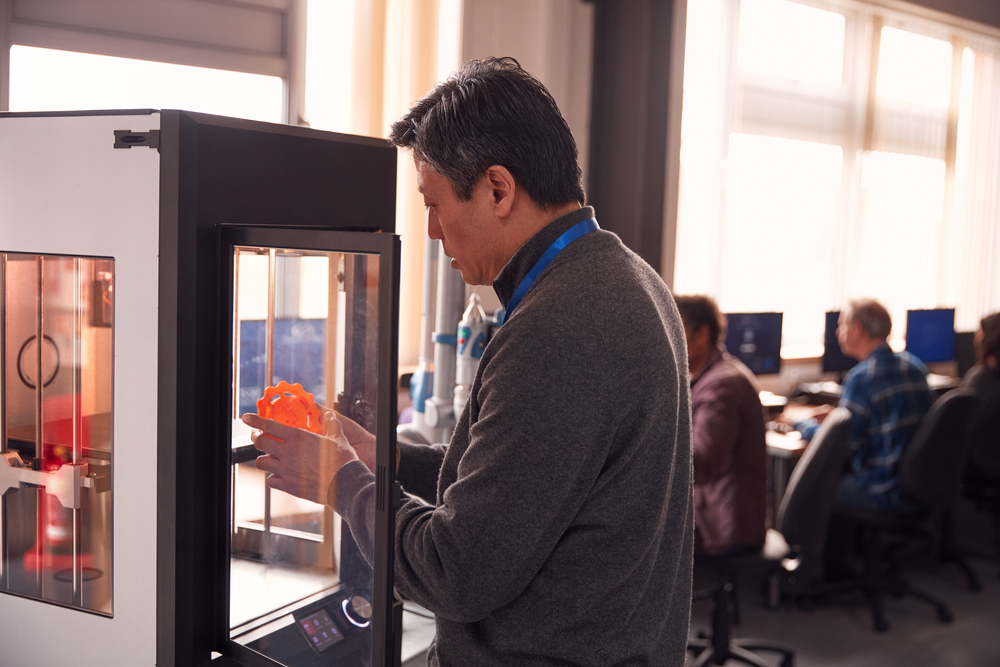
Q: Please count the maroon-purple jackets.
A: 1